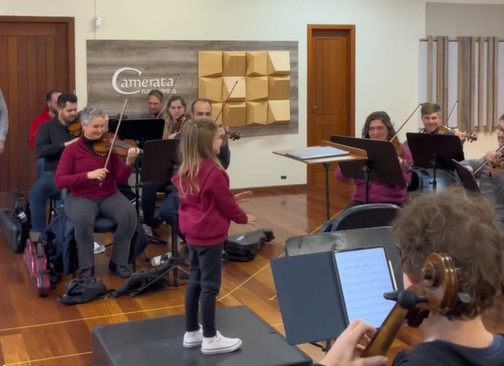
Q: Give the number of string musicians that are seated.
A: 10